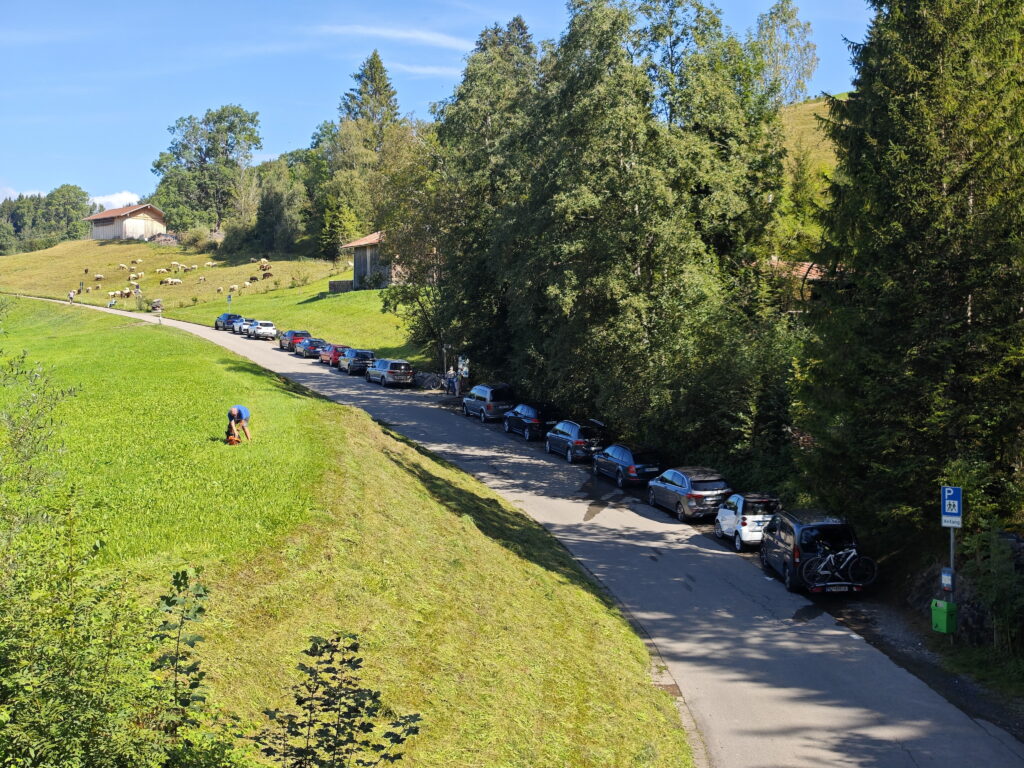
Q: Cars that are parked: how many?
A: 15